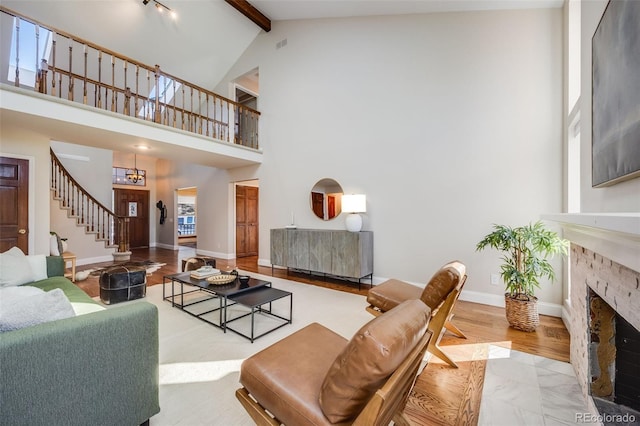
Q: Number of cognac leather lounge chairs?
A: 2